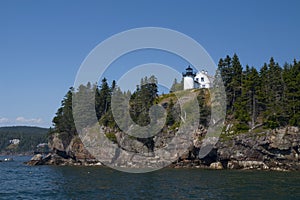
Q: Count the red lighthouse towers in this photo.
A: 0